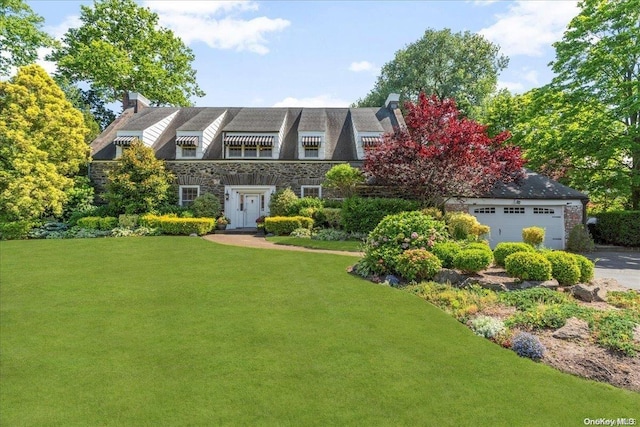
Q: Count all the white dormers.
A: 5